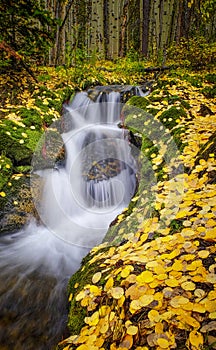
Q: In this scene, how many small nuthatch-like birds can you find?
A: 0